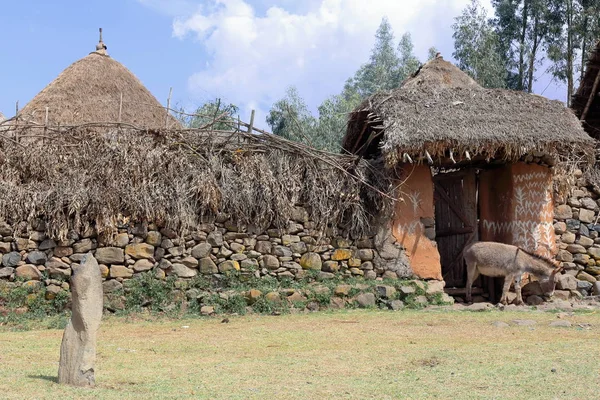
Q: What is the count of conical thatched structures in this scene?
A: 2